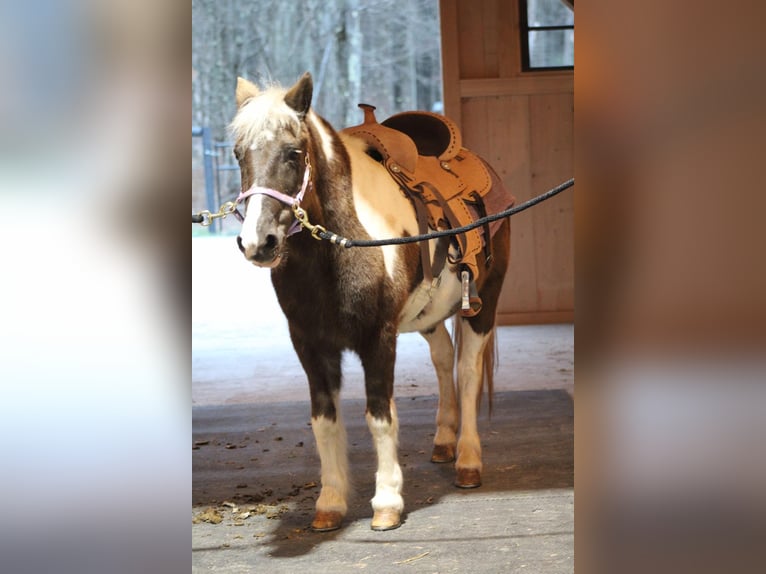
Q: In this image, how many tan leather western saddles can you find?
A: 1